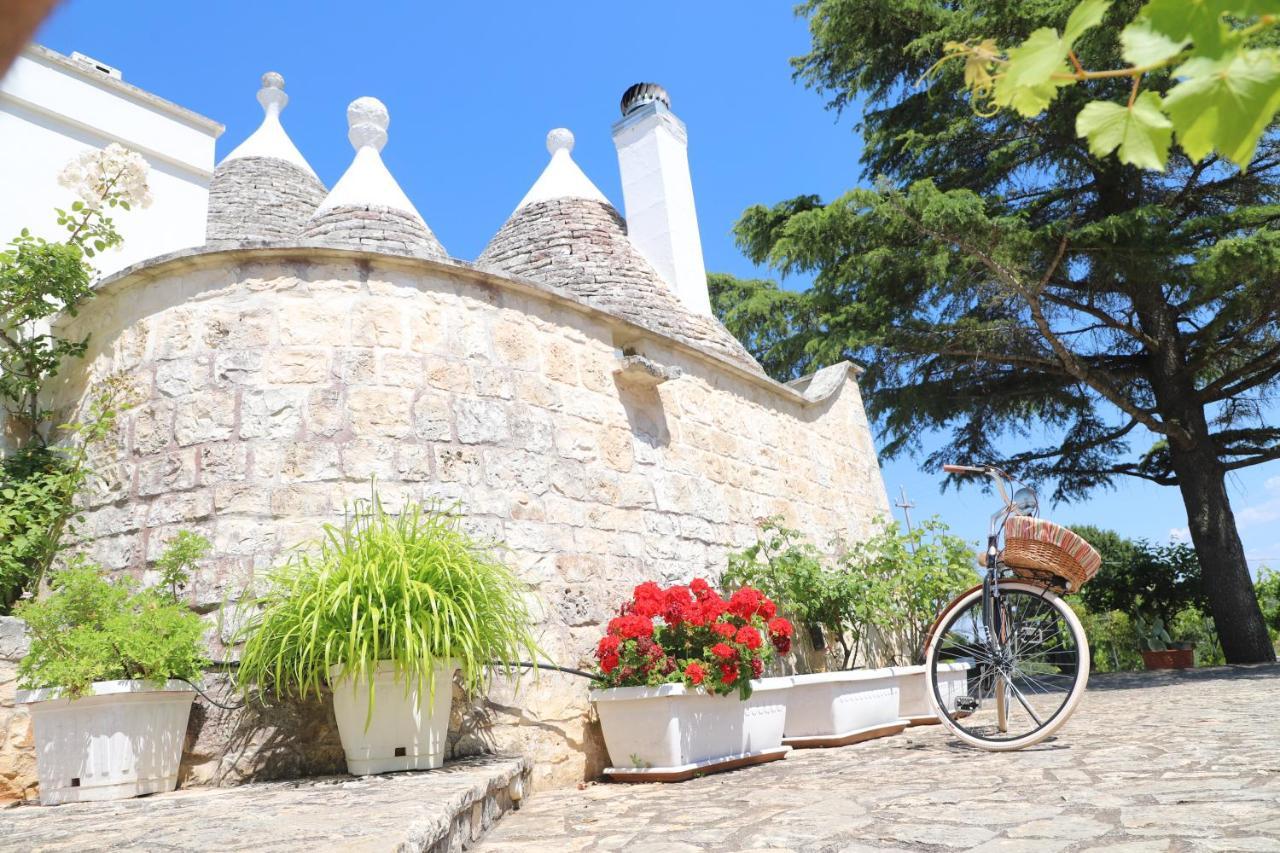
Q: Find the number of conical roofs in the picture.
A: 3